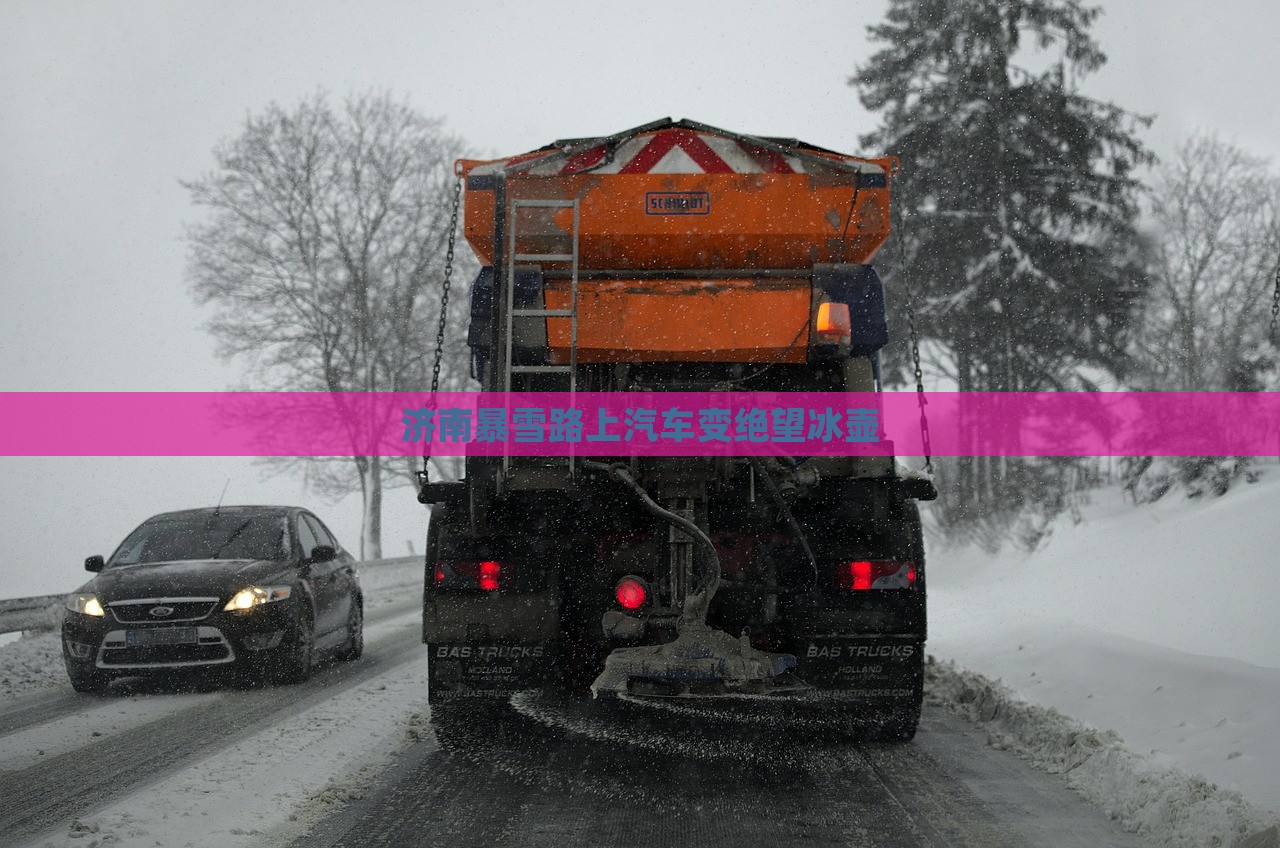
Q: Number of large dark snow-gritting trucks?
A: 1